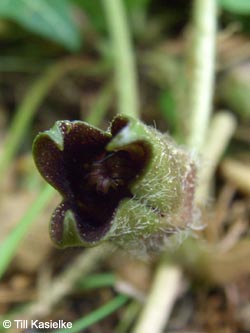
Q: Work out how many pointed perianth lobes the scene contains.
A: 3